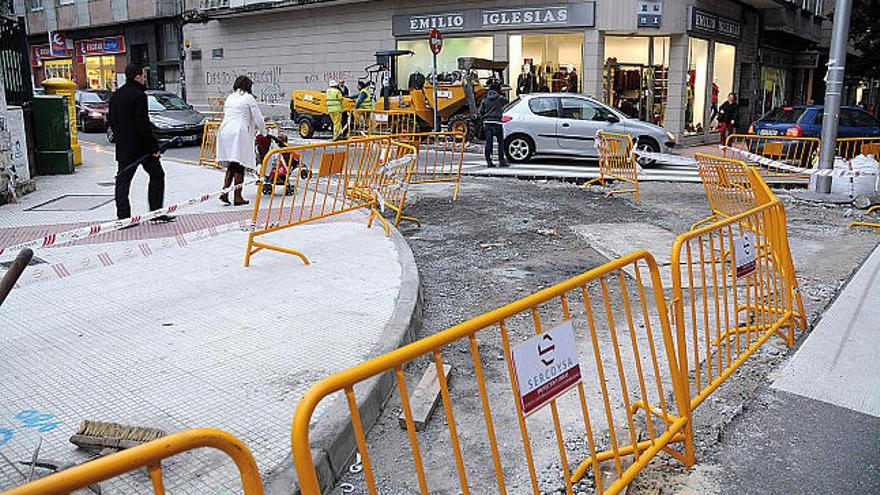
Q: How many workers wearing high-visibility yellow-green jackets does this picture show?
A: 2